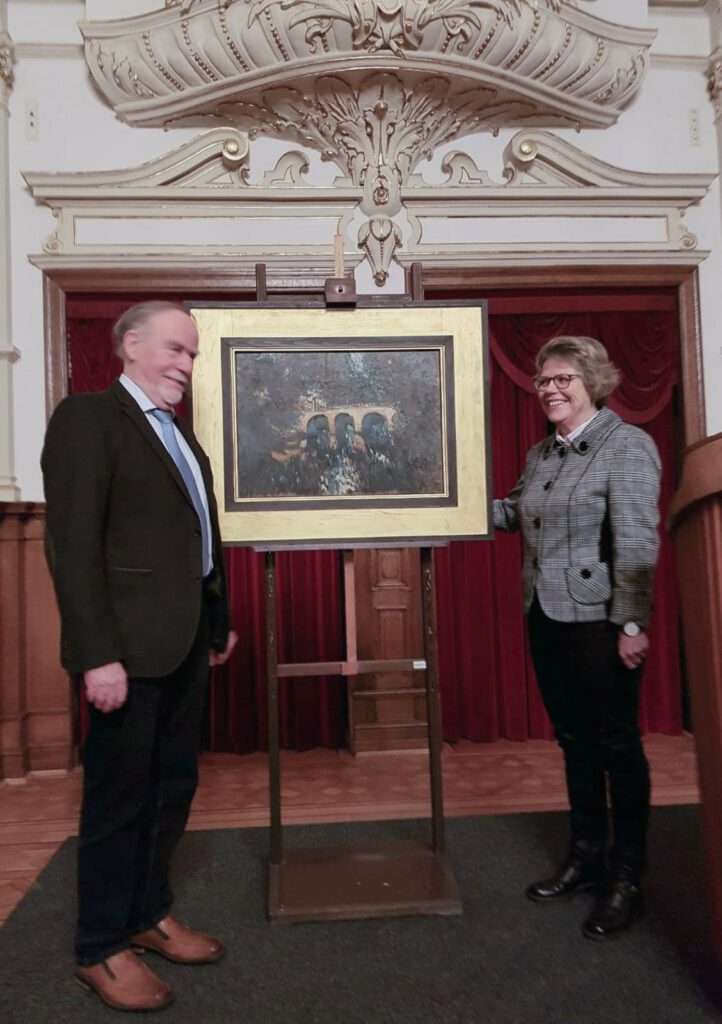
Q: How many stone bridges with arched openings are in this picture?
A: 1